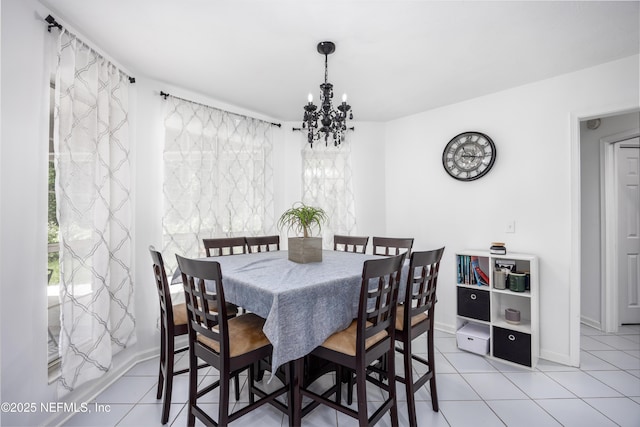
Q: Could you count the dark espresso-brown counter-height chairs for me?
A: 8